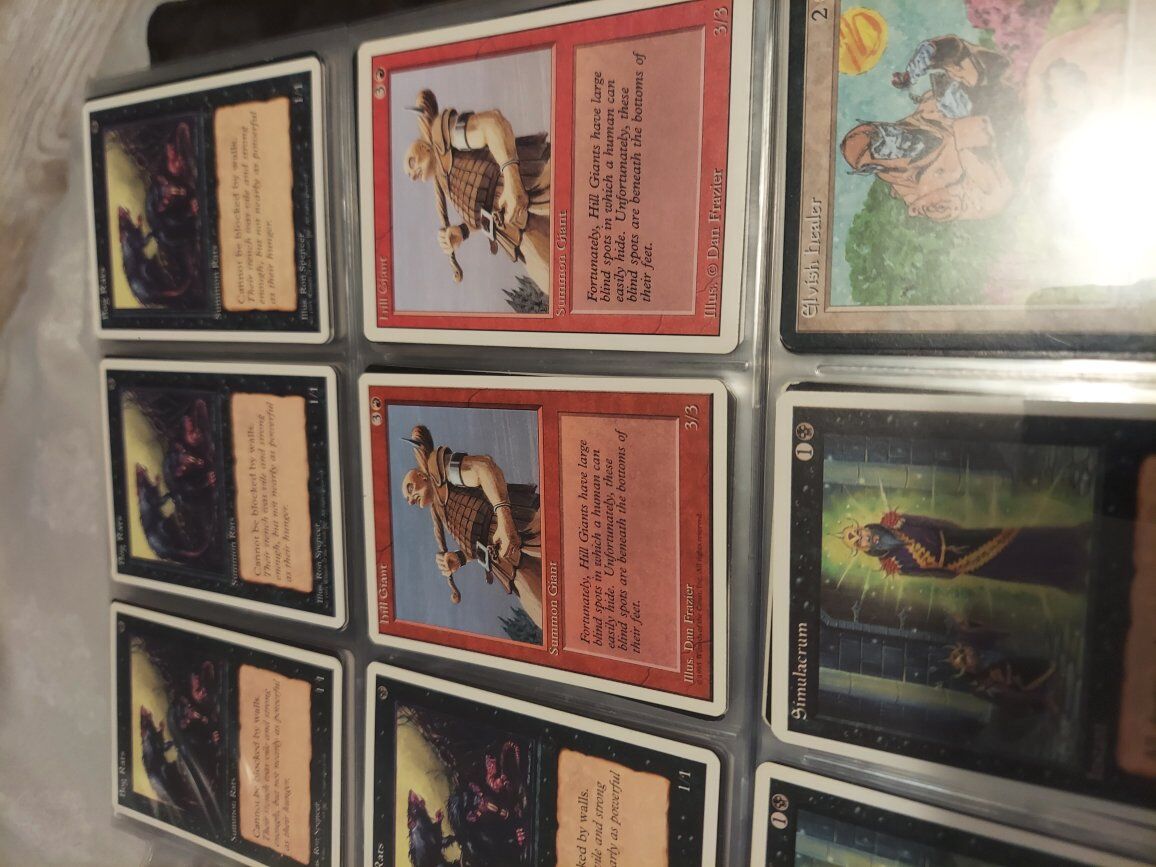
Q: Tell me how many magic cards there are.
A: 9